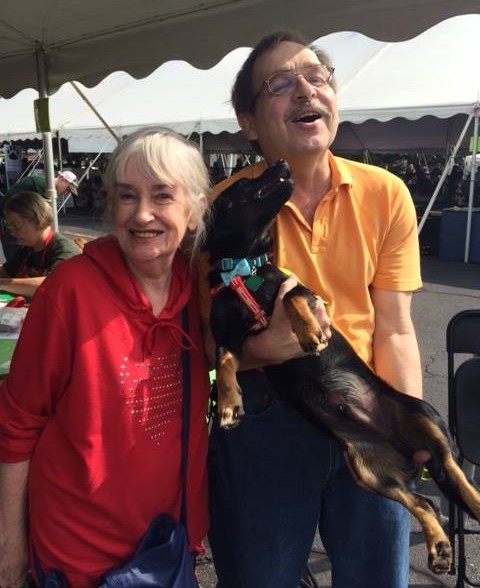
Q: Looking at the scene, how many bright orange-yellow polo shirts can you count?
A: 1